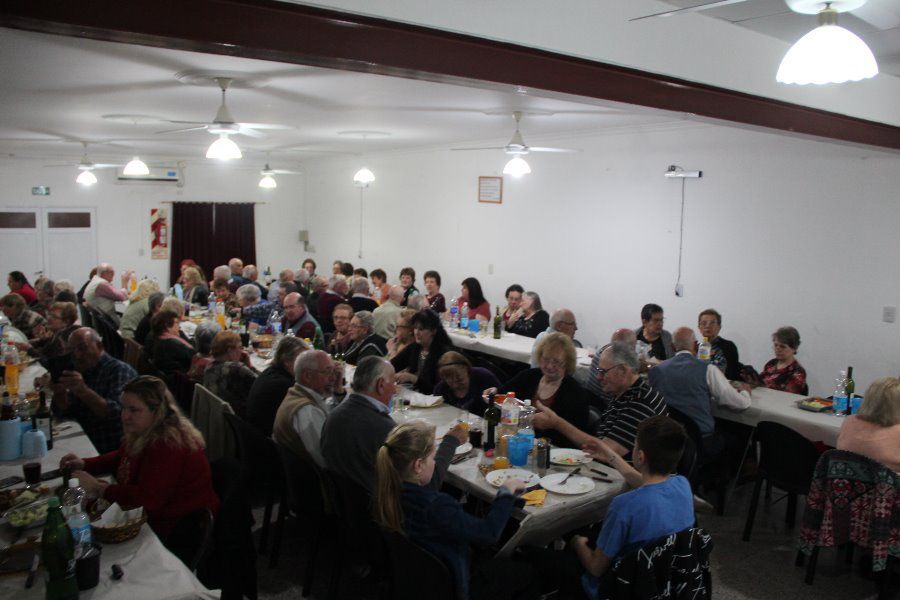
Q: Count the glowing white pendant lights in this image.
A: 7